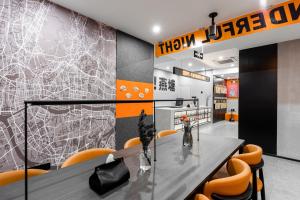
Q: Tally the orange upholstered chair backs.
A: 7